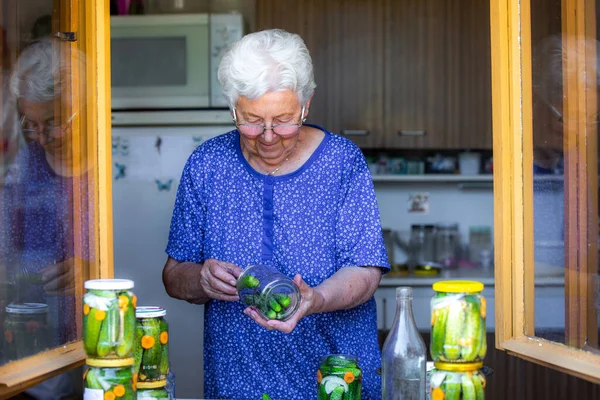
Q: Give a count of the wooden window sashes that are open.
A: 2